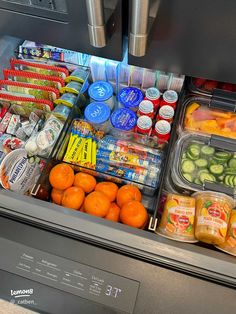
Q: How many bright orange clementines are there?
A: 9